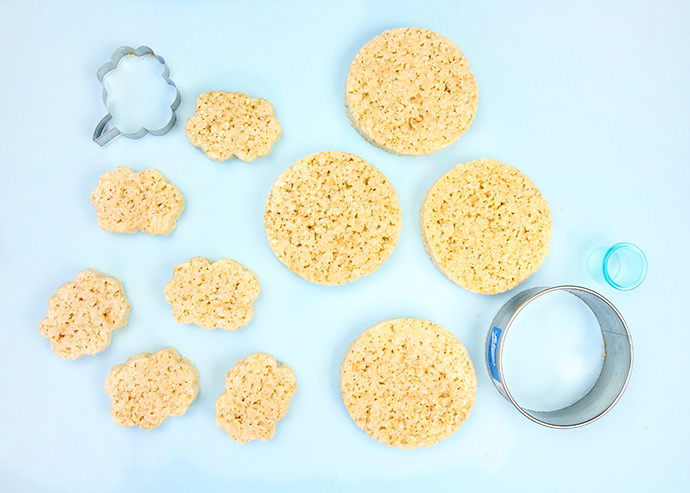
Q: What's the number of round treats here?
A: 4